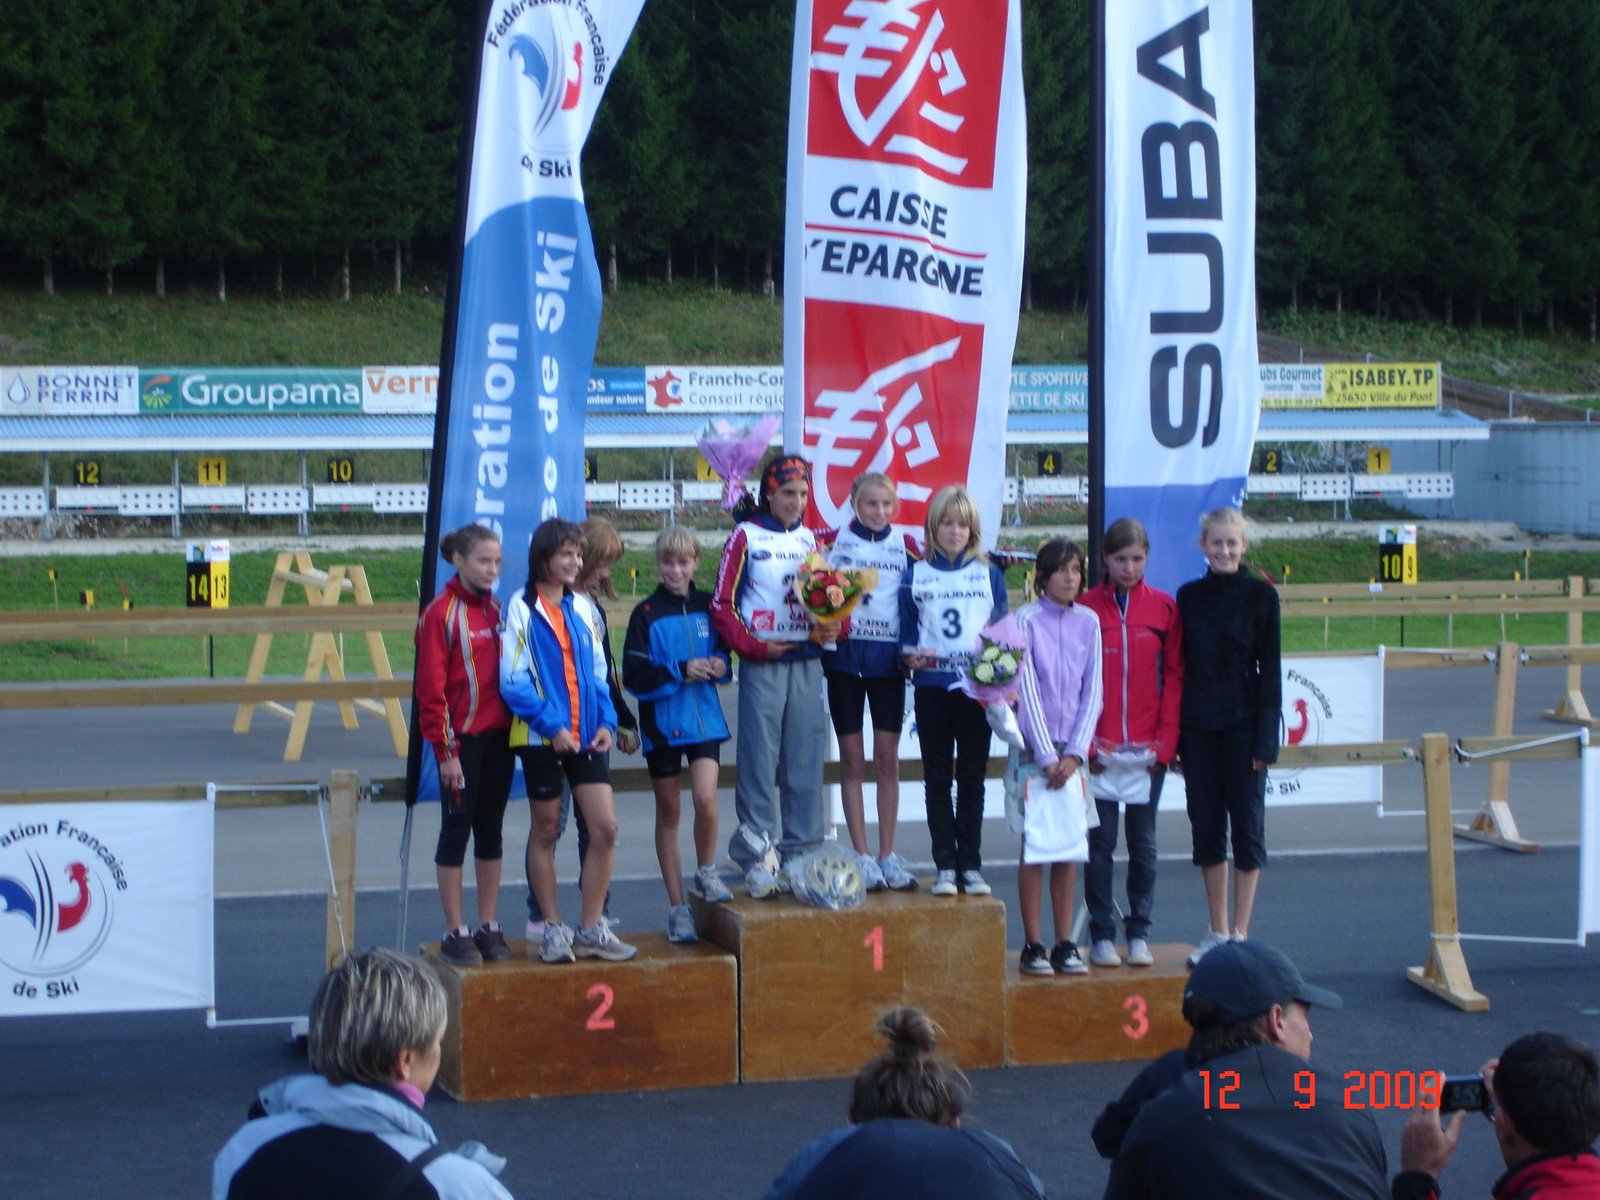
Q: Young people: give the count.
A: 10